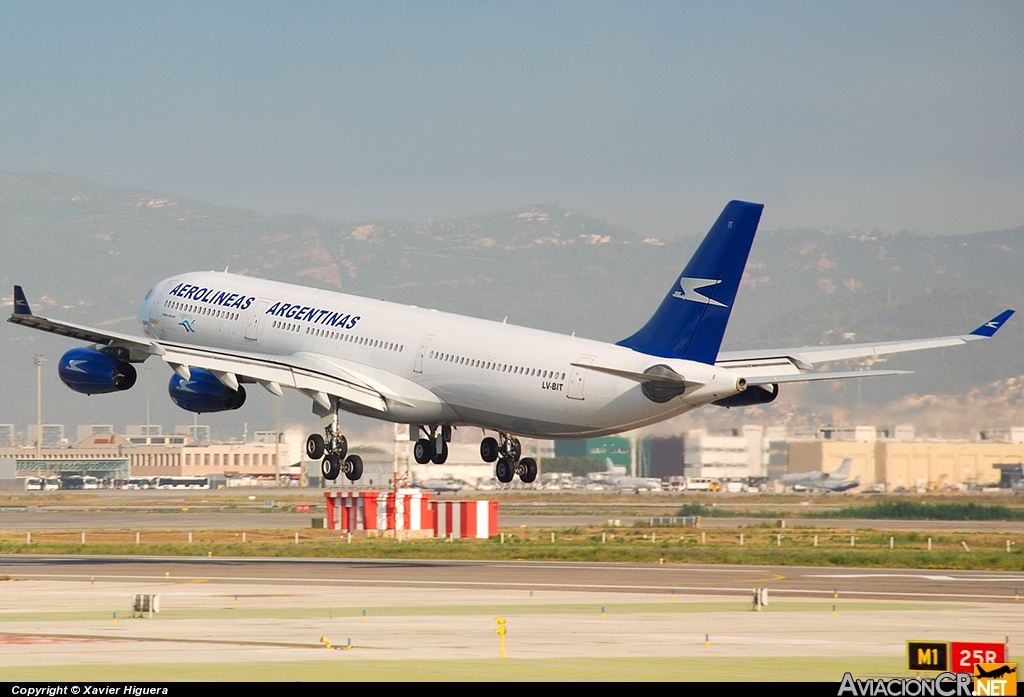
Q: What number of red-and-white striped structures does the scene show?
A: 2